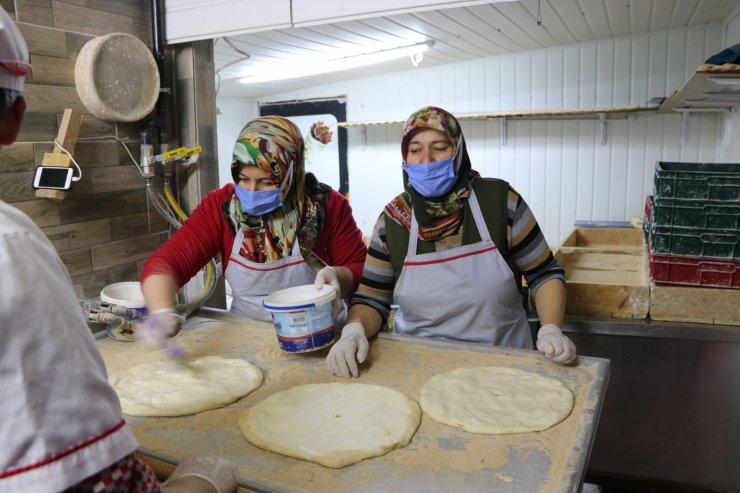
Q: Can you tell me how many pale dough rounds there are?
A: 3